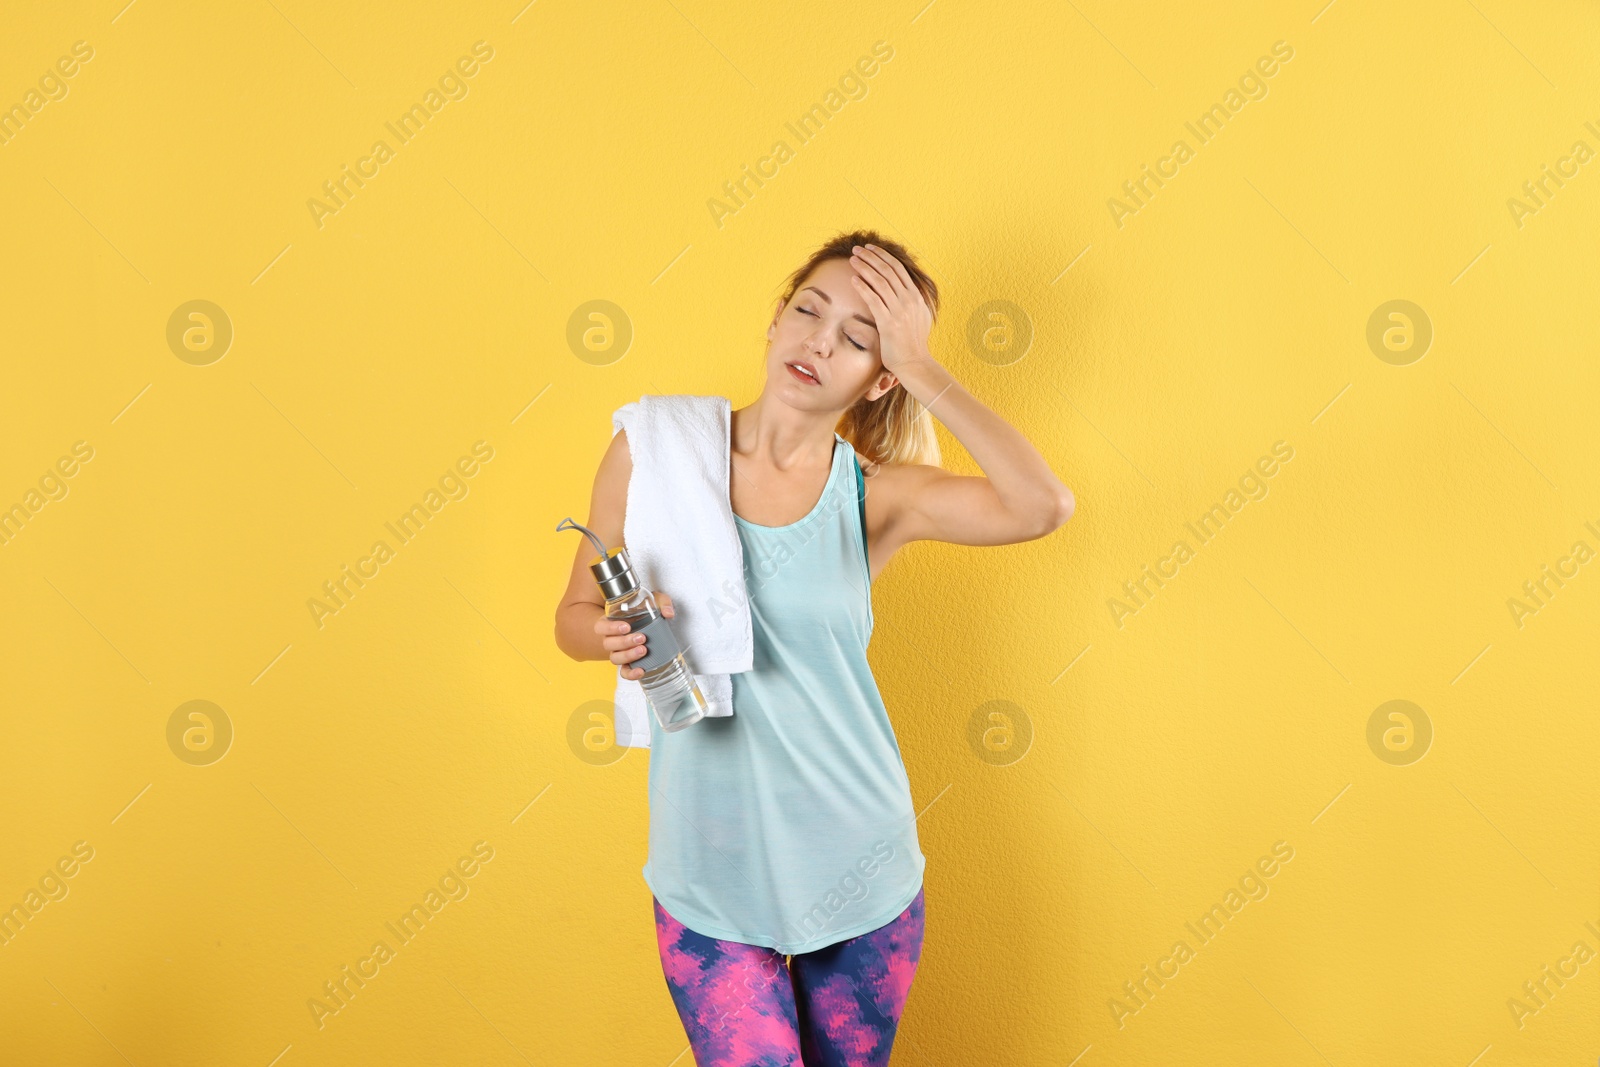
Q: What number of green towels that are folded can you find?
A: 0